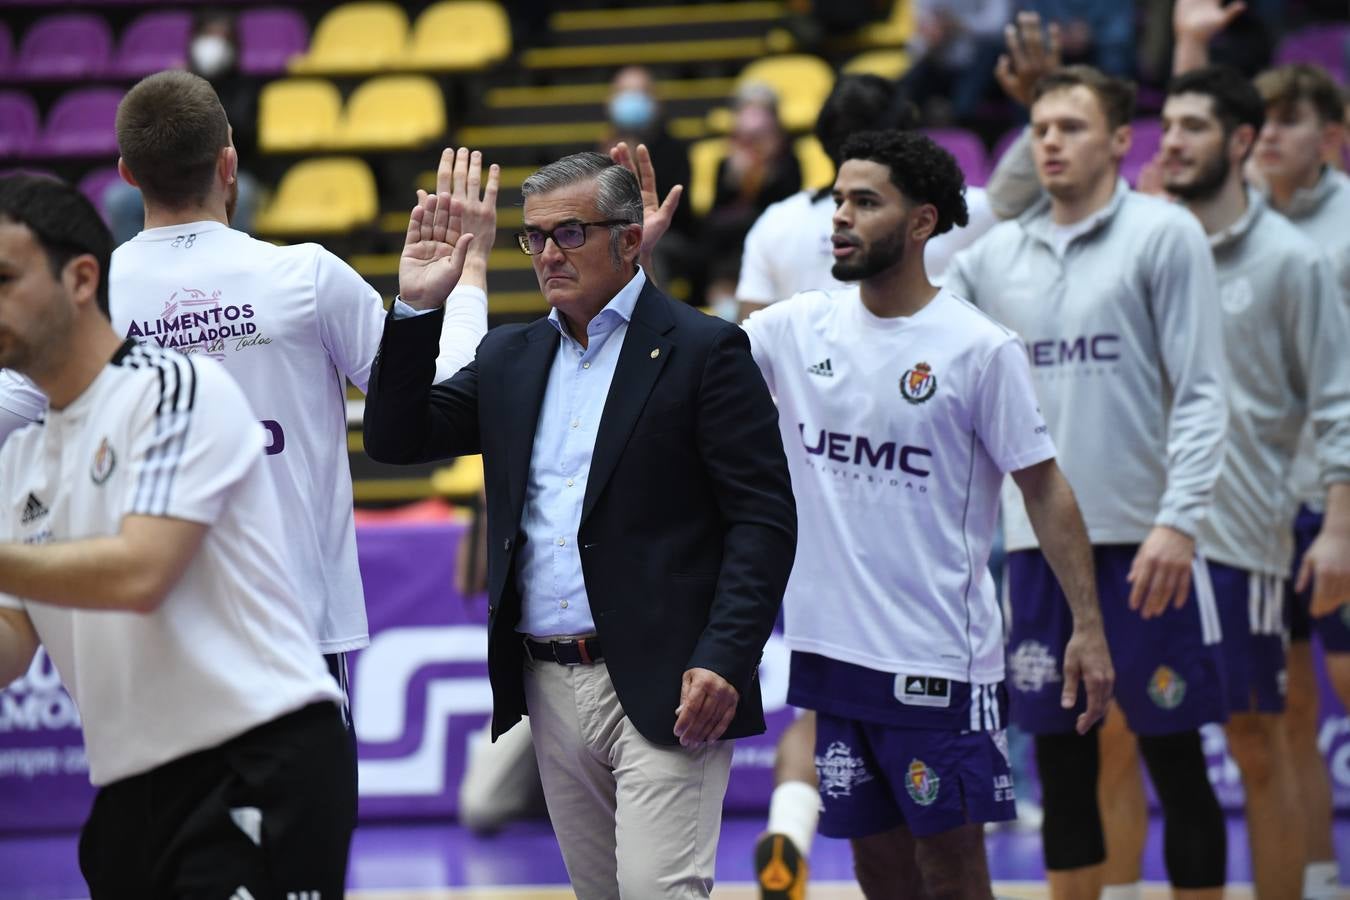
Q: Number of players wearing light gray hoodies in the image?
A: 3